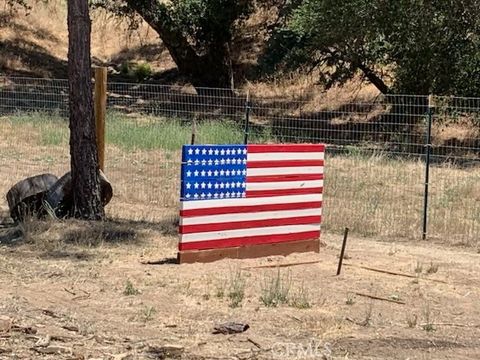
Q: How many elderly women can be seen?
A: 0